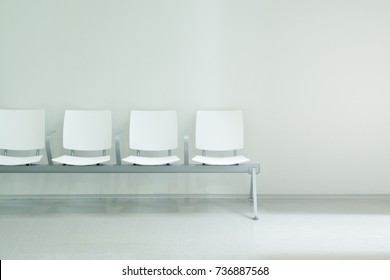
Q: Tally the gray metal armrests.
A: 3